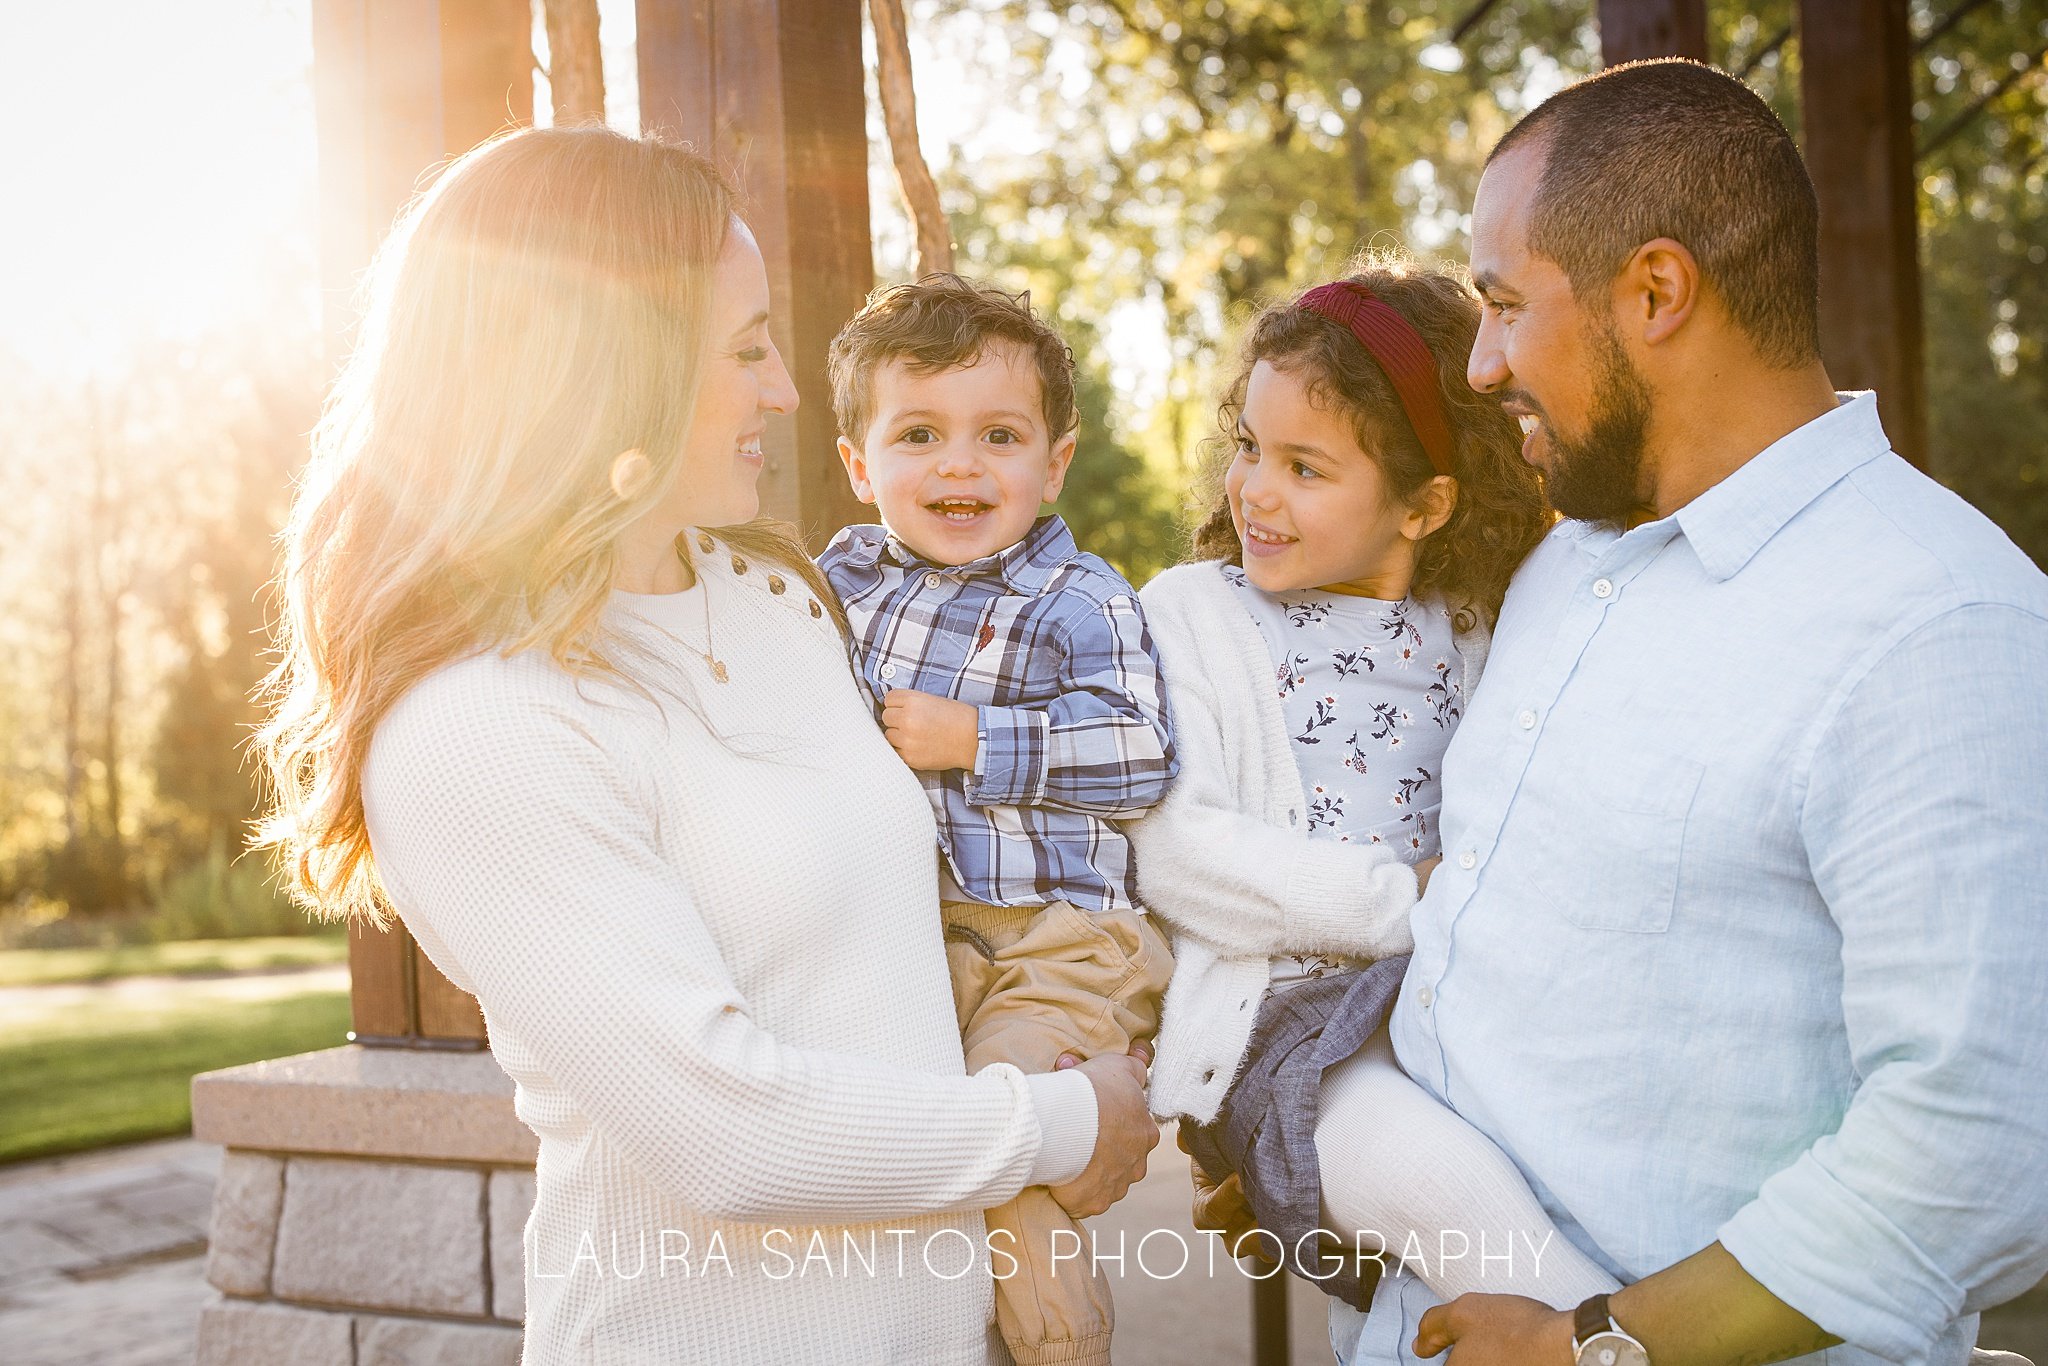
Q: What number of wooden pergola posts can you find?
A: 4